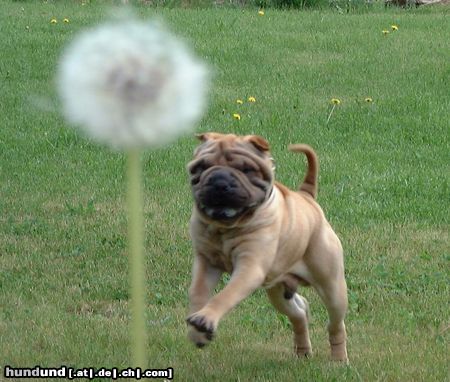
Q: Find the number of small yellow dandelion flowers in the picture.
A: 10